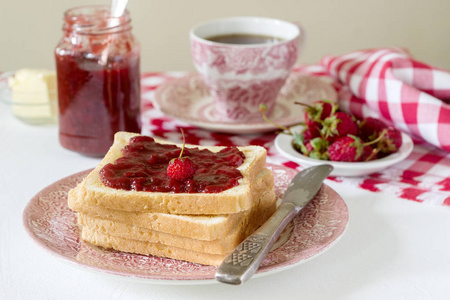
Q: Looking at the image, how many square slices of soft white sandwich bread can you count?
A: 4